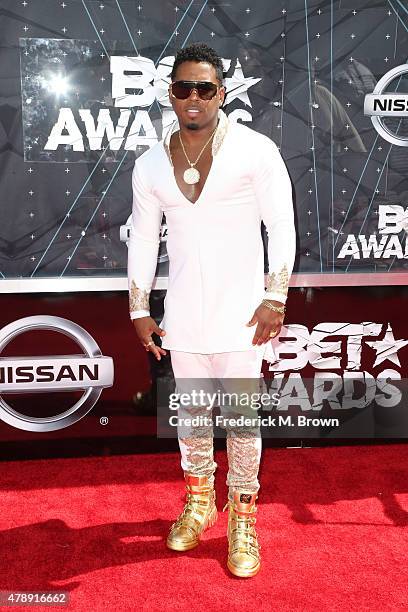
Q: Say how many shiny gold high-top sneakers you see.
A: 2